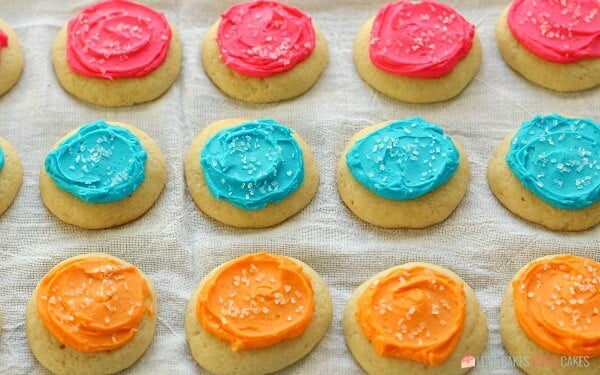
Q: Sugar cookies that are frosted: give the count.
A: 14